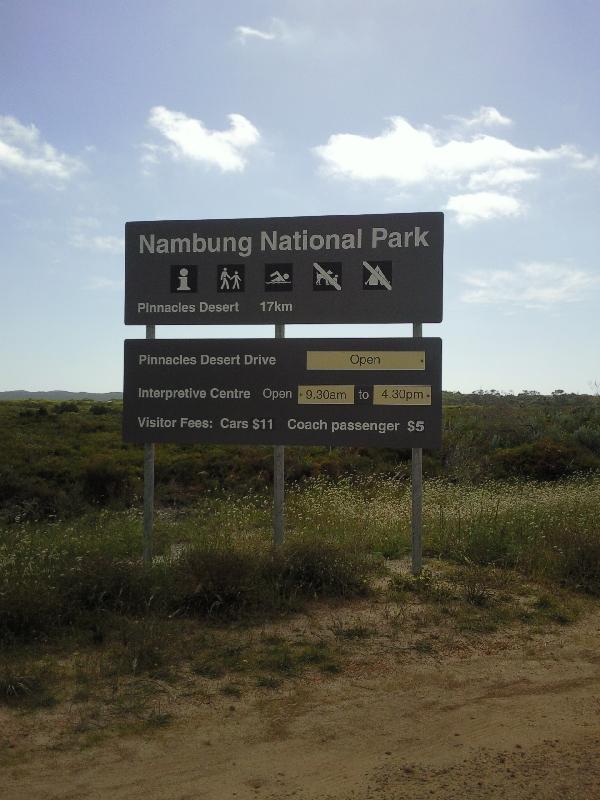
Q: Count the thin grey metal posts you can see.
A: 3